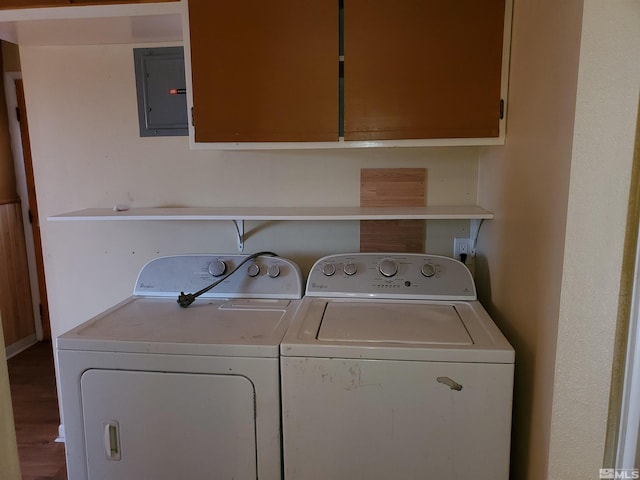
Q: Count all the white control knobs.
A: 7